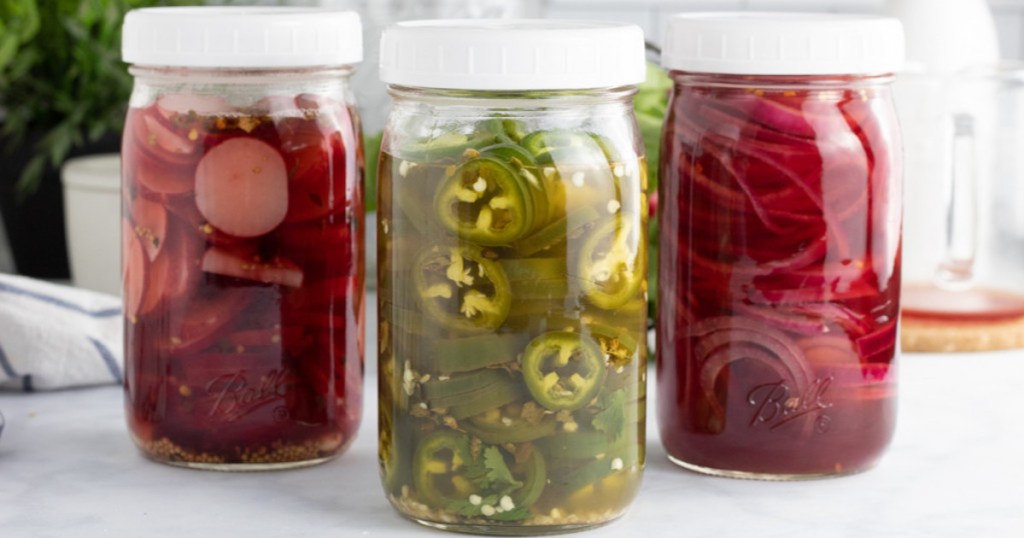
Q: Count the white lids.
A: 3